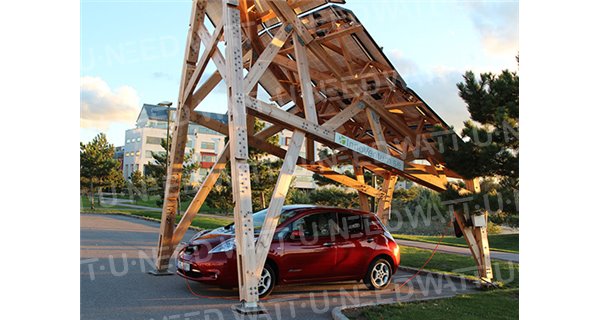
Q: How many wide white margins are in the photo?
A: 2